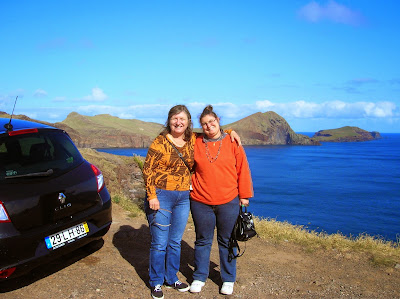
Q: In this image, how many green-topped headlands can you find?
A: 3